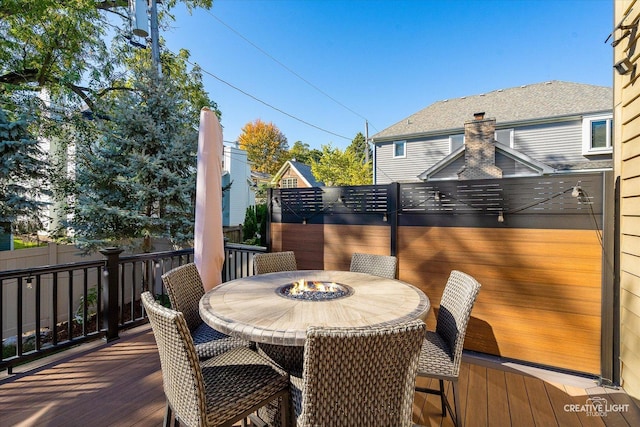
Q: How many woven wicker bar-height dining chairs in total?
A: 6